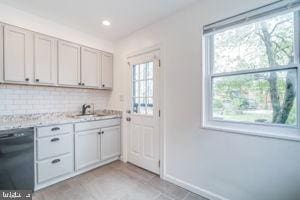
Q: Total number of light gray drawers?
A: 3